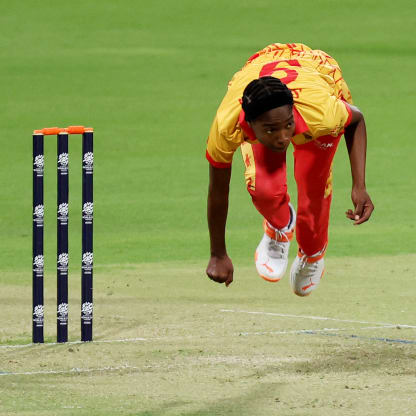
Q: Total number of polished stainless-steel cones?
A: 0